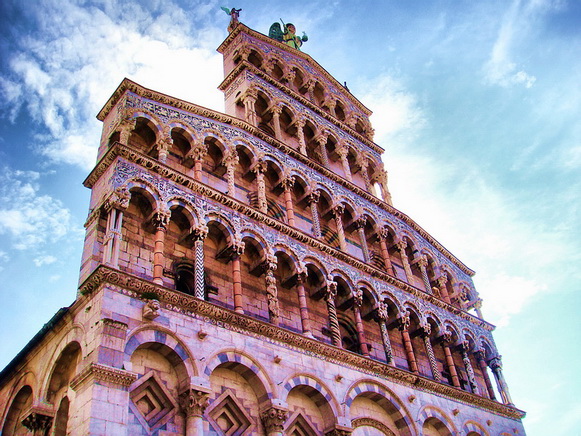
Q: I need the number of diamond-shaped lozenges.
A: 3